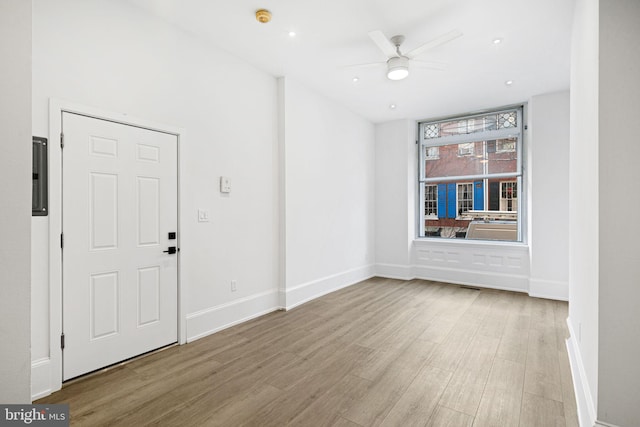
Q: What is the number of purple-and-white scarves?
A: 0